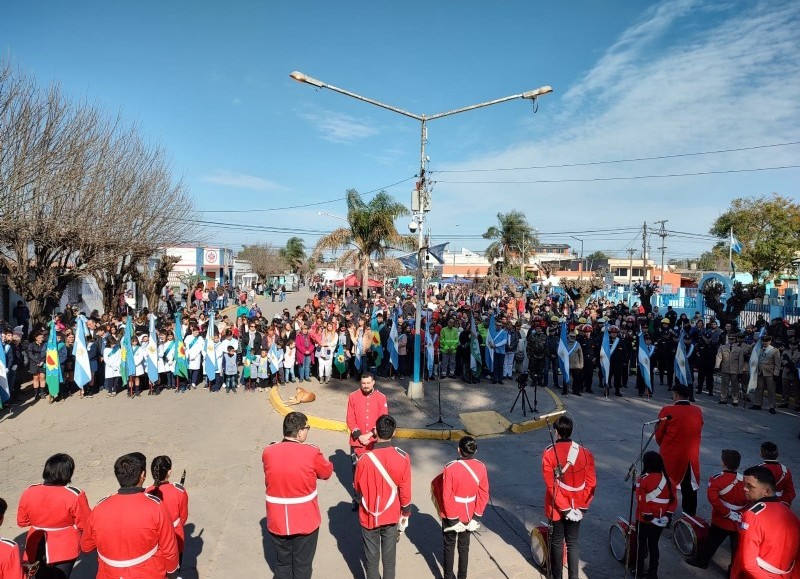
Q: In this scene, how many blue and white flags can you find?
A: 15